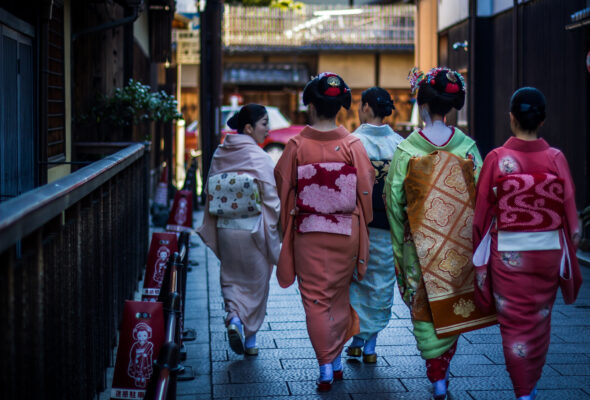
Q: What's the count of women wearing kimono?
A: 5